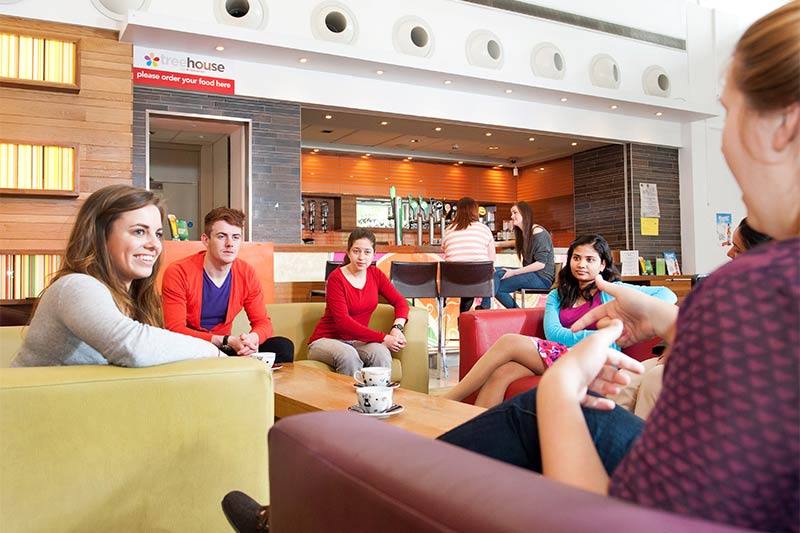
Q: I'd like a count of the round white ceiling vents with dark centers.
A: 7